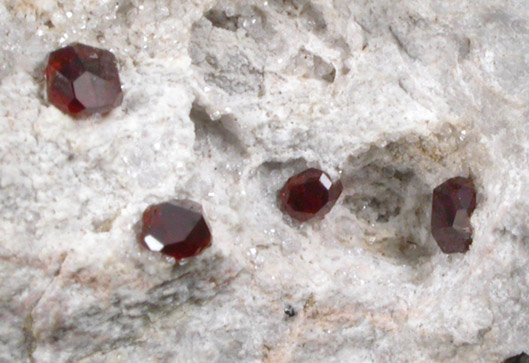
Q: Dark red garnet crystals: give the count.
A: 4